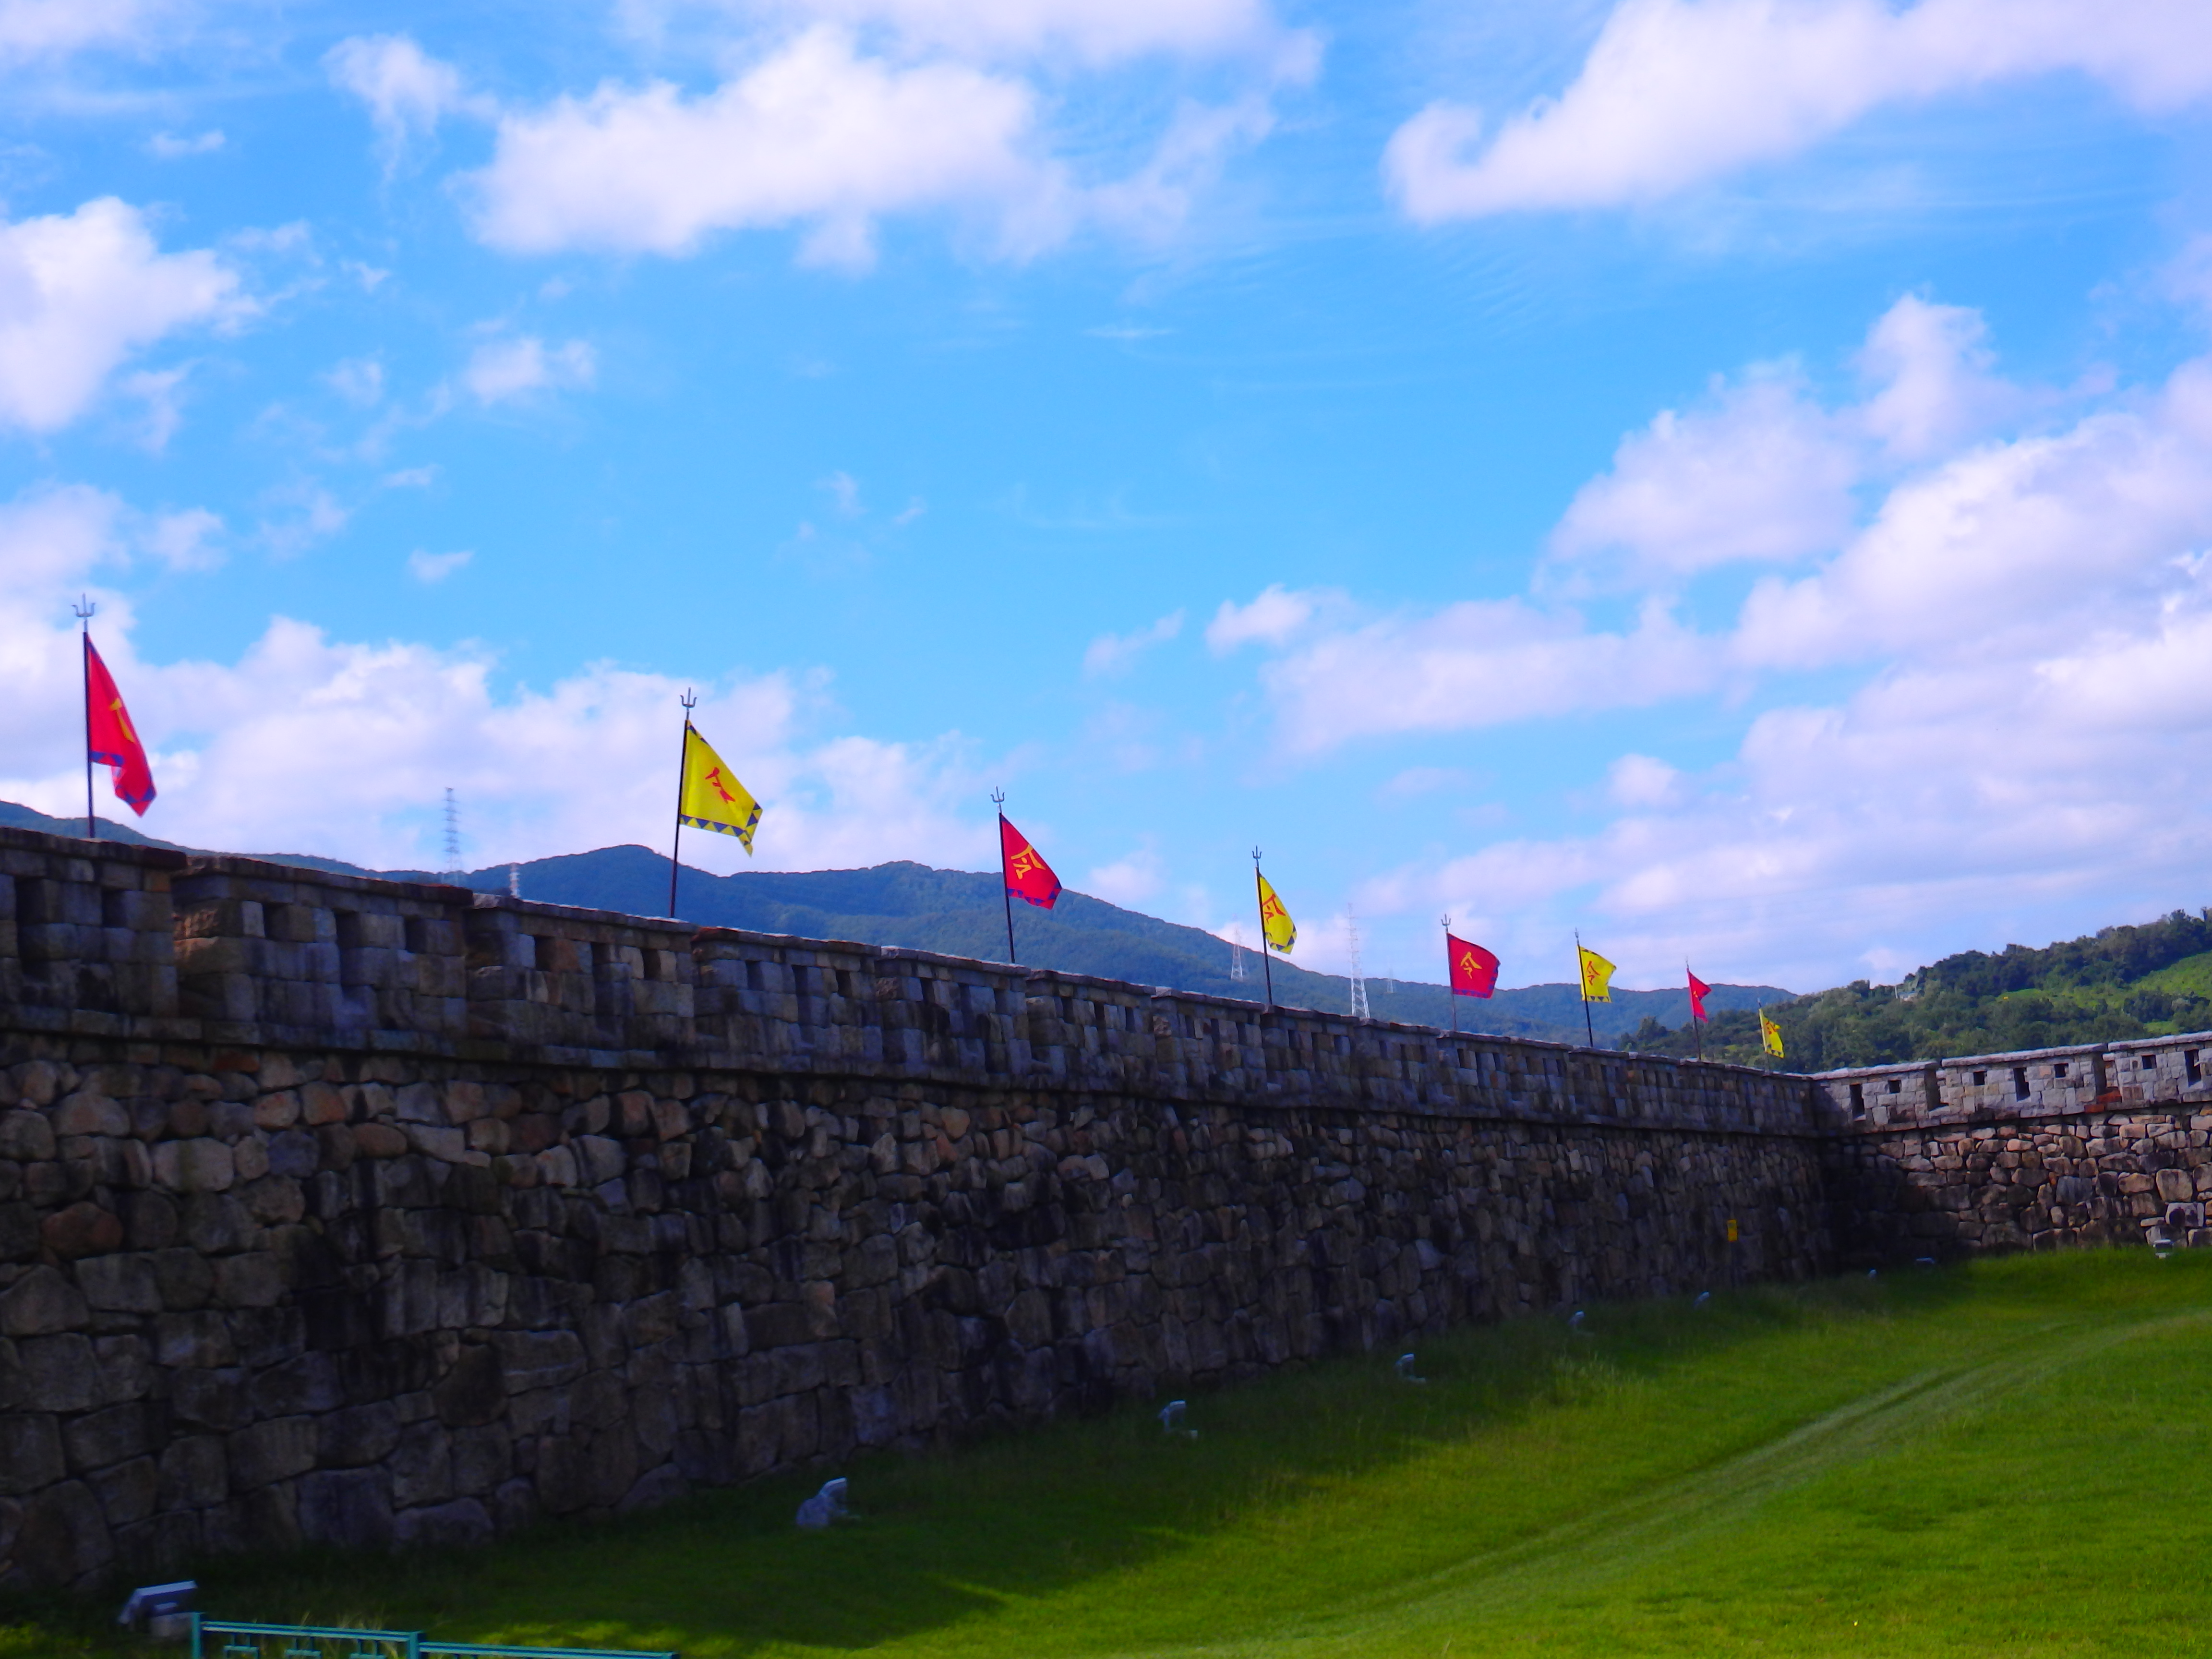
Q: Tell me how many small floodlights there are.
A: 9